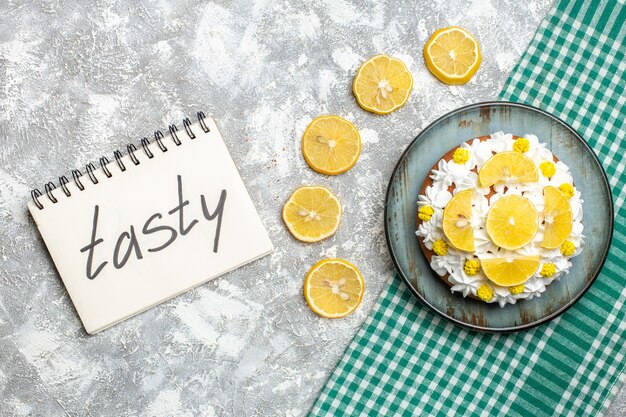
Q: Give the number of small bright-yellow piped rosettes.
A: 11